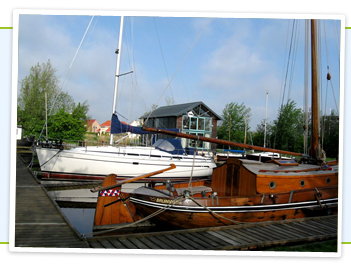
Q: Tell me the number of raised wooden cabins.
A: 1